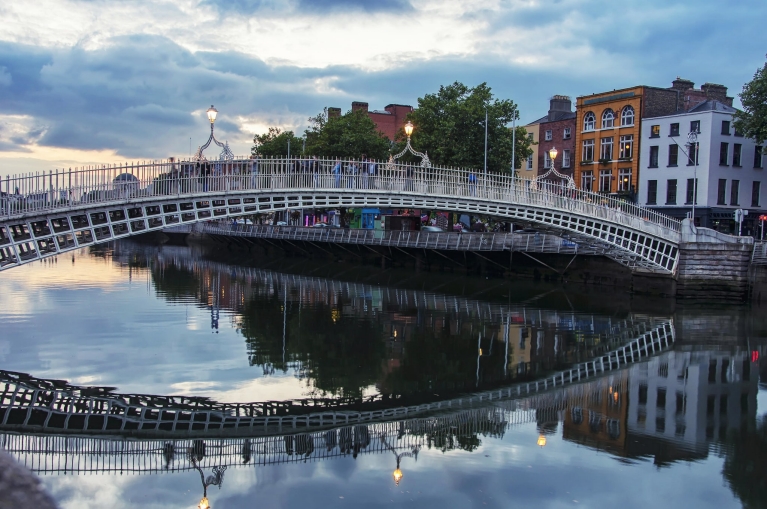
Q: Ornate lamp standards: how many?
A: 3